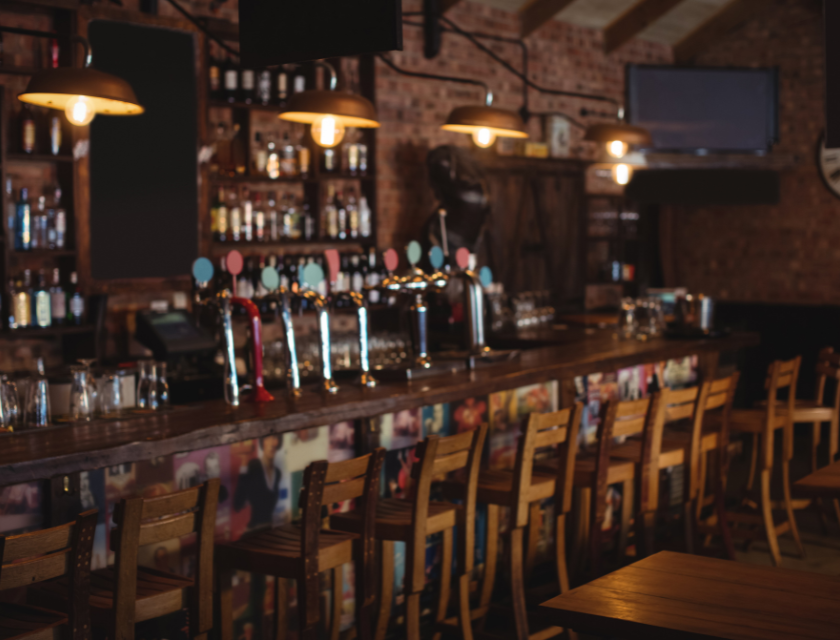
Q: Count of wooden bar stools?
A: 10